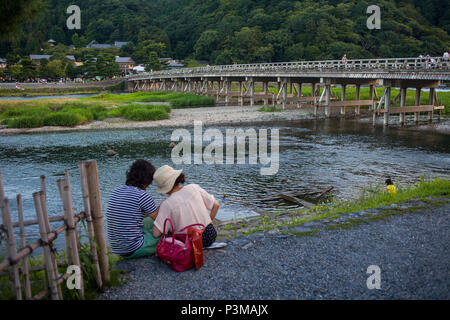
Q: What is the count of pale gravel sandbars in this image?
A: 1